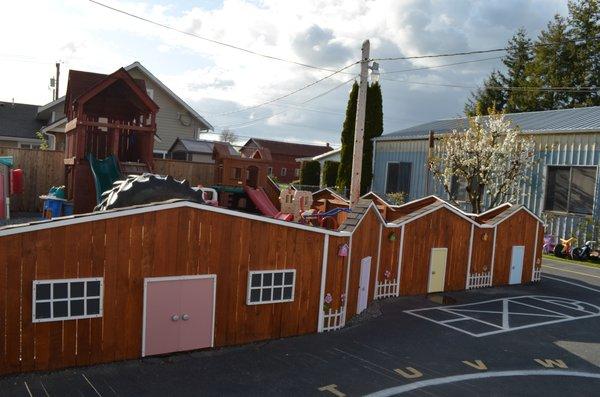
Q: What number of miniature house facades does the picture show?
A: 4